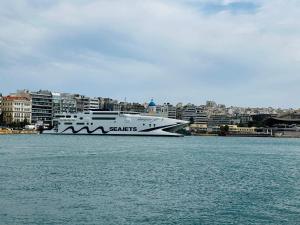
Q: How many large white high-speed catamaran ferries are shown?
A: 1